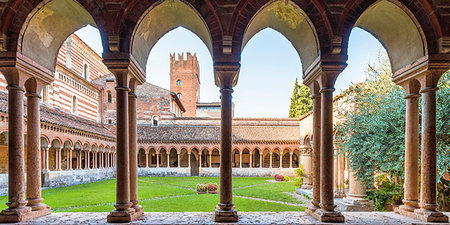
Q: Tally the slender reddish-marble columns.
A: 9